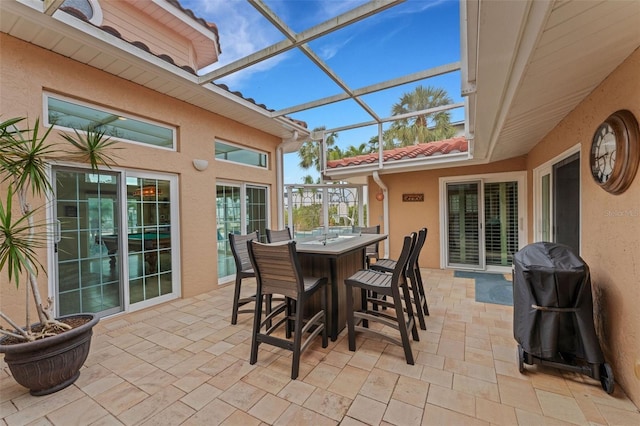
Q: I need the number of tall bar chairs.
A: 6